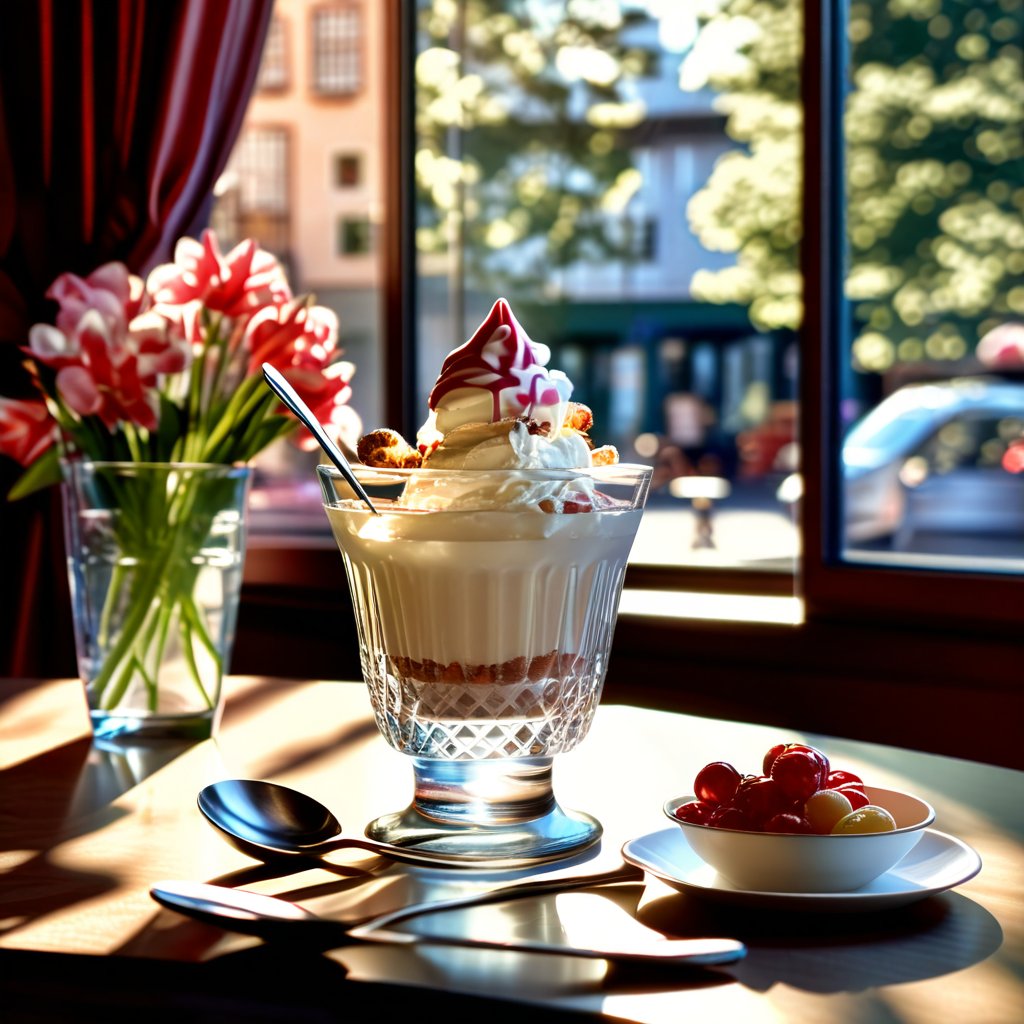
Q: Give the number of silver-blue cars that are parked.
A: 1